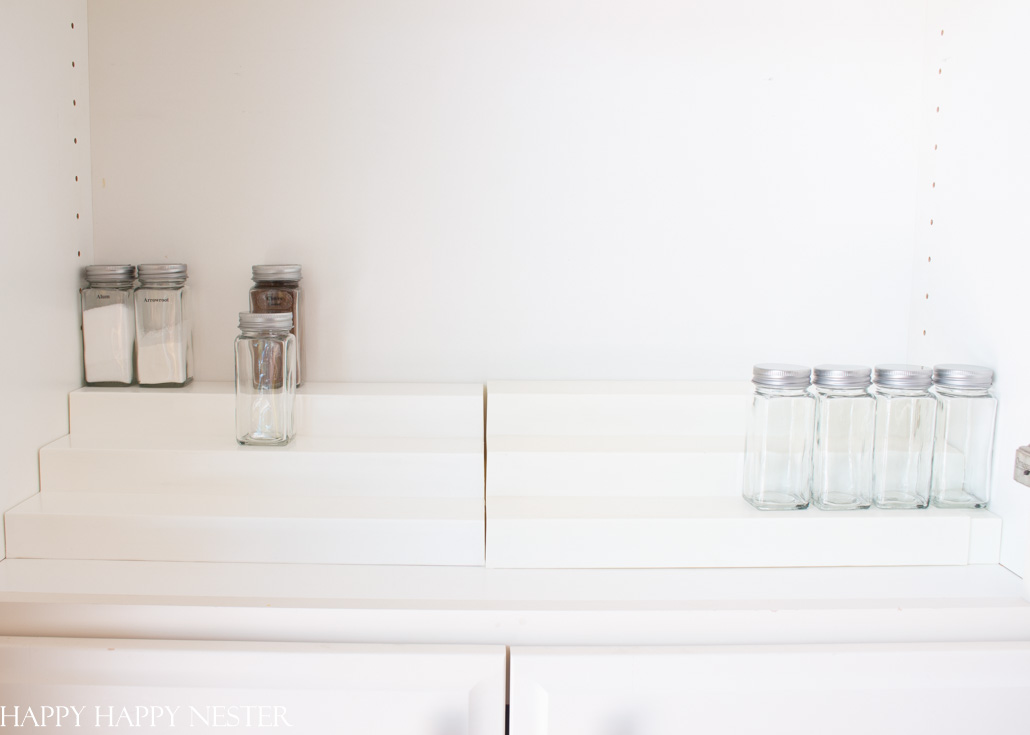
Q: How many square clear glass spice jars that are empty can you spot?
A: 5